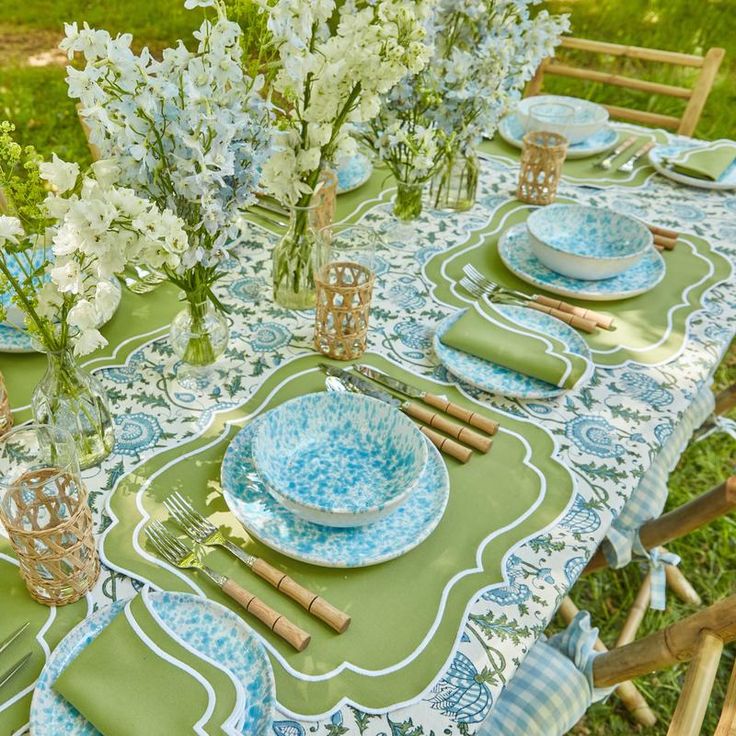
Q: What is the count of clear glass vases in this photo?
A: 5